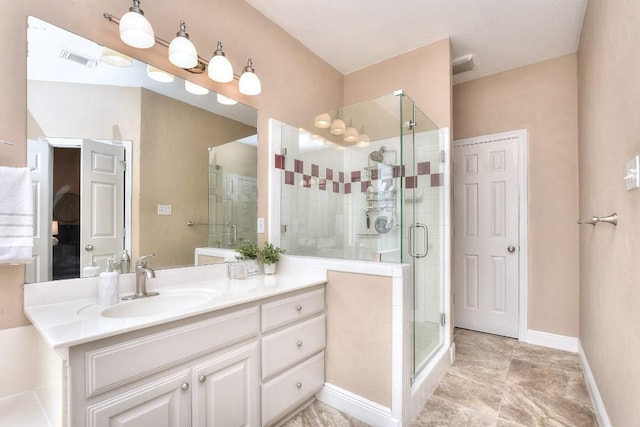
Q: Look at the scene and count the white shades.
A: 4